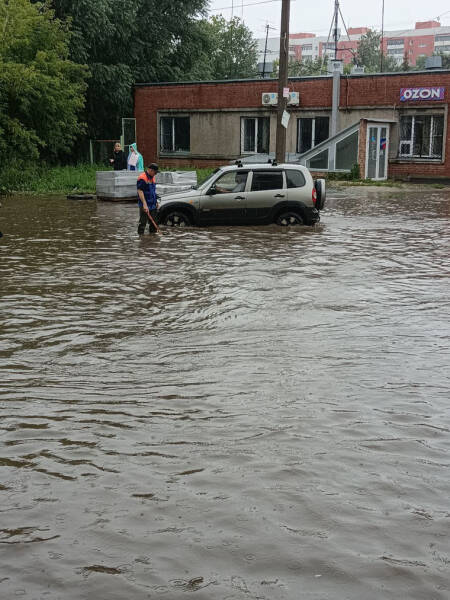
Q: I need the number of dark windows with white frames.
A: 4